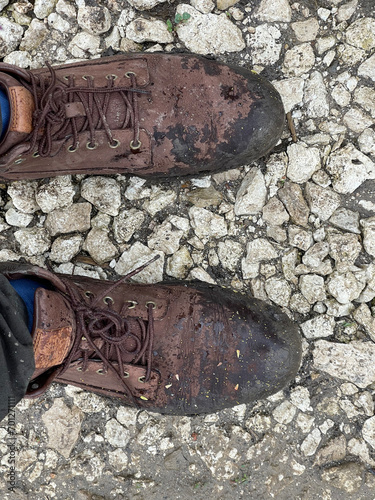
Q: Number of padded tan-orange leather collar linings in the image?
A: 2